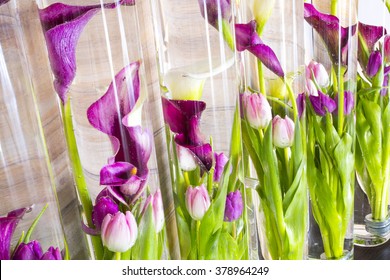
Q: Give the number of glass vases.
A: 6